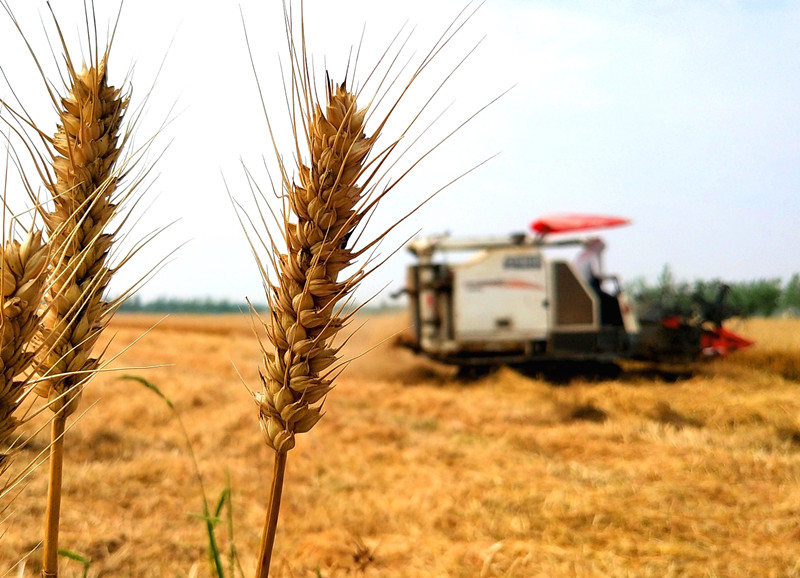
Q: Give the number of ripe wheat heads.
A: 3